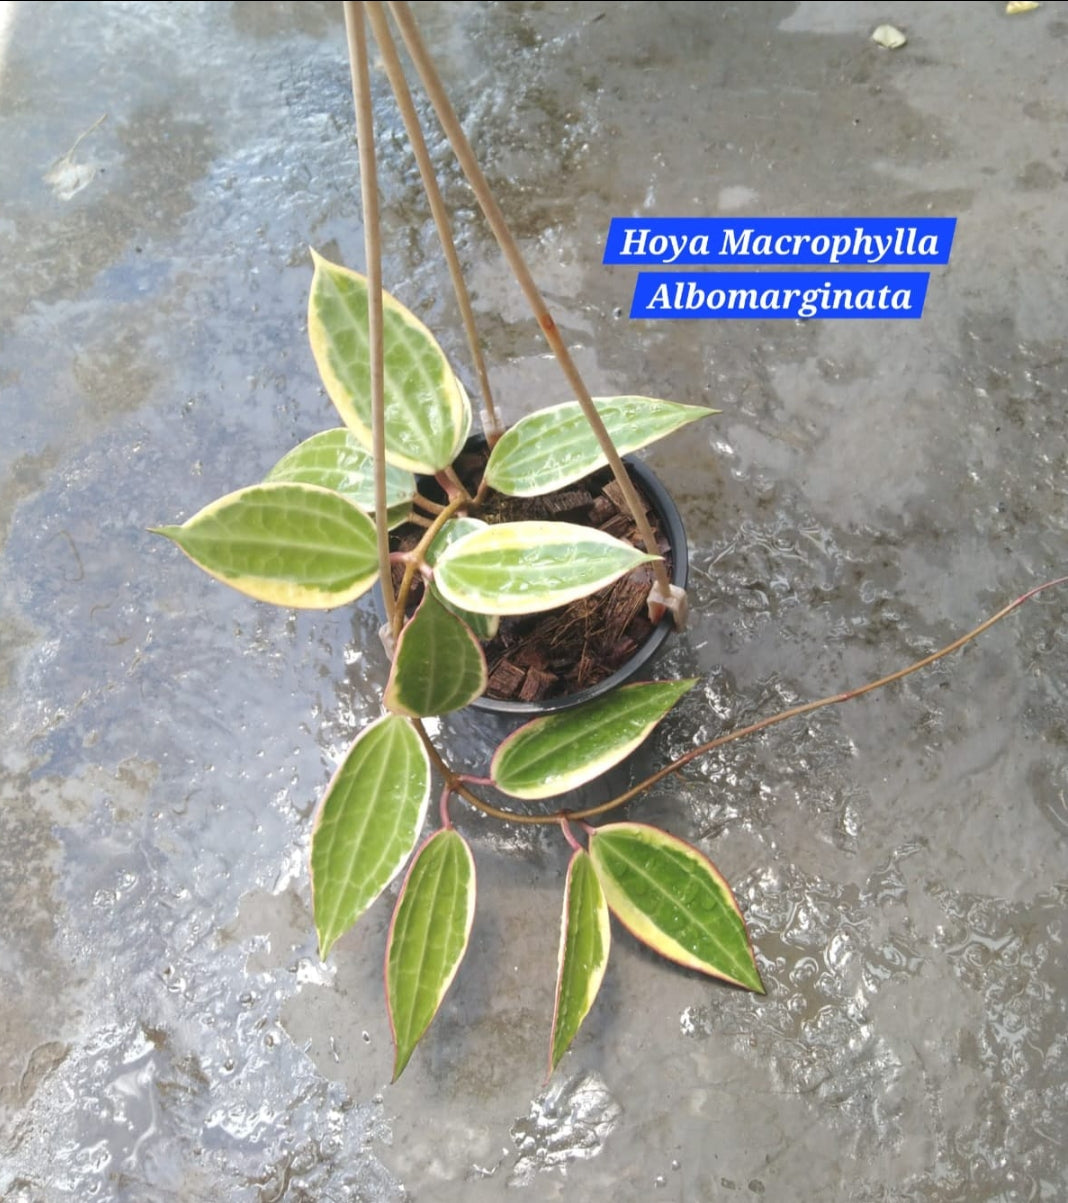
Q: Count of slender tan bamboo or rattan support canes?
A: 3